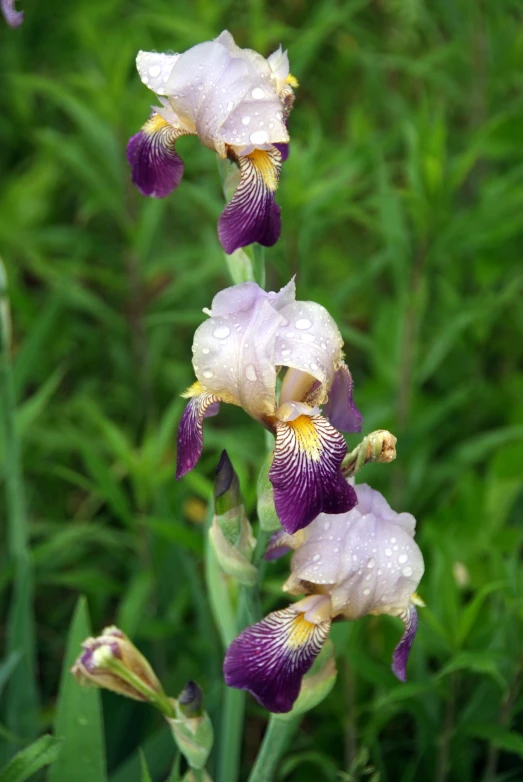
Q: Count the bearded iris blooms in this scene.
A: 3